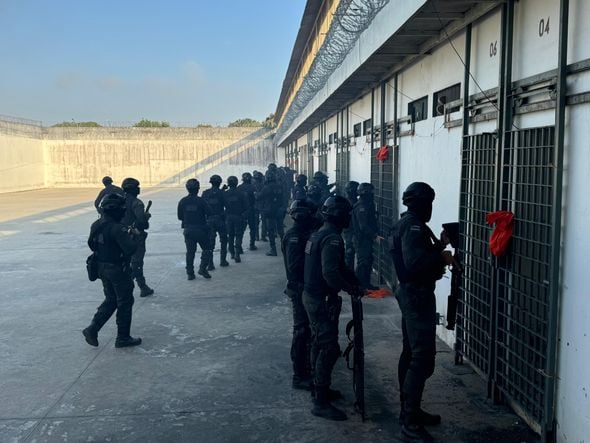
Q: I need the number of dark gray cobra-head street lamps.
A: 0